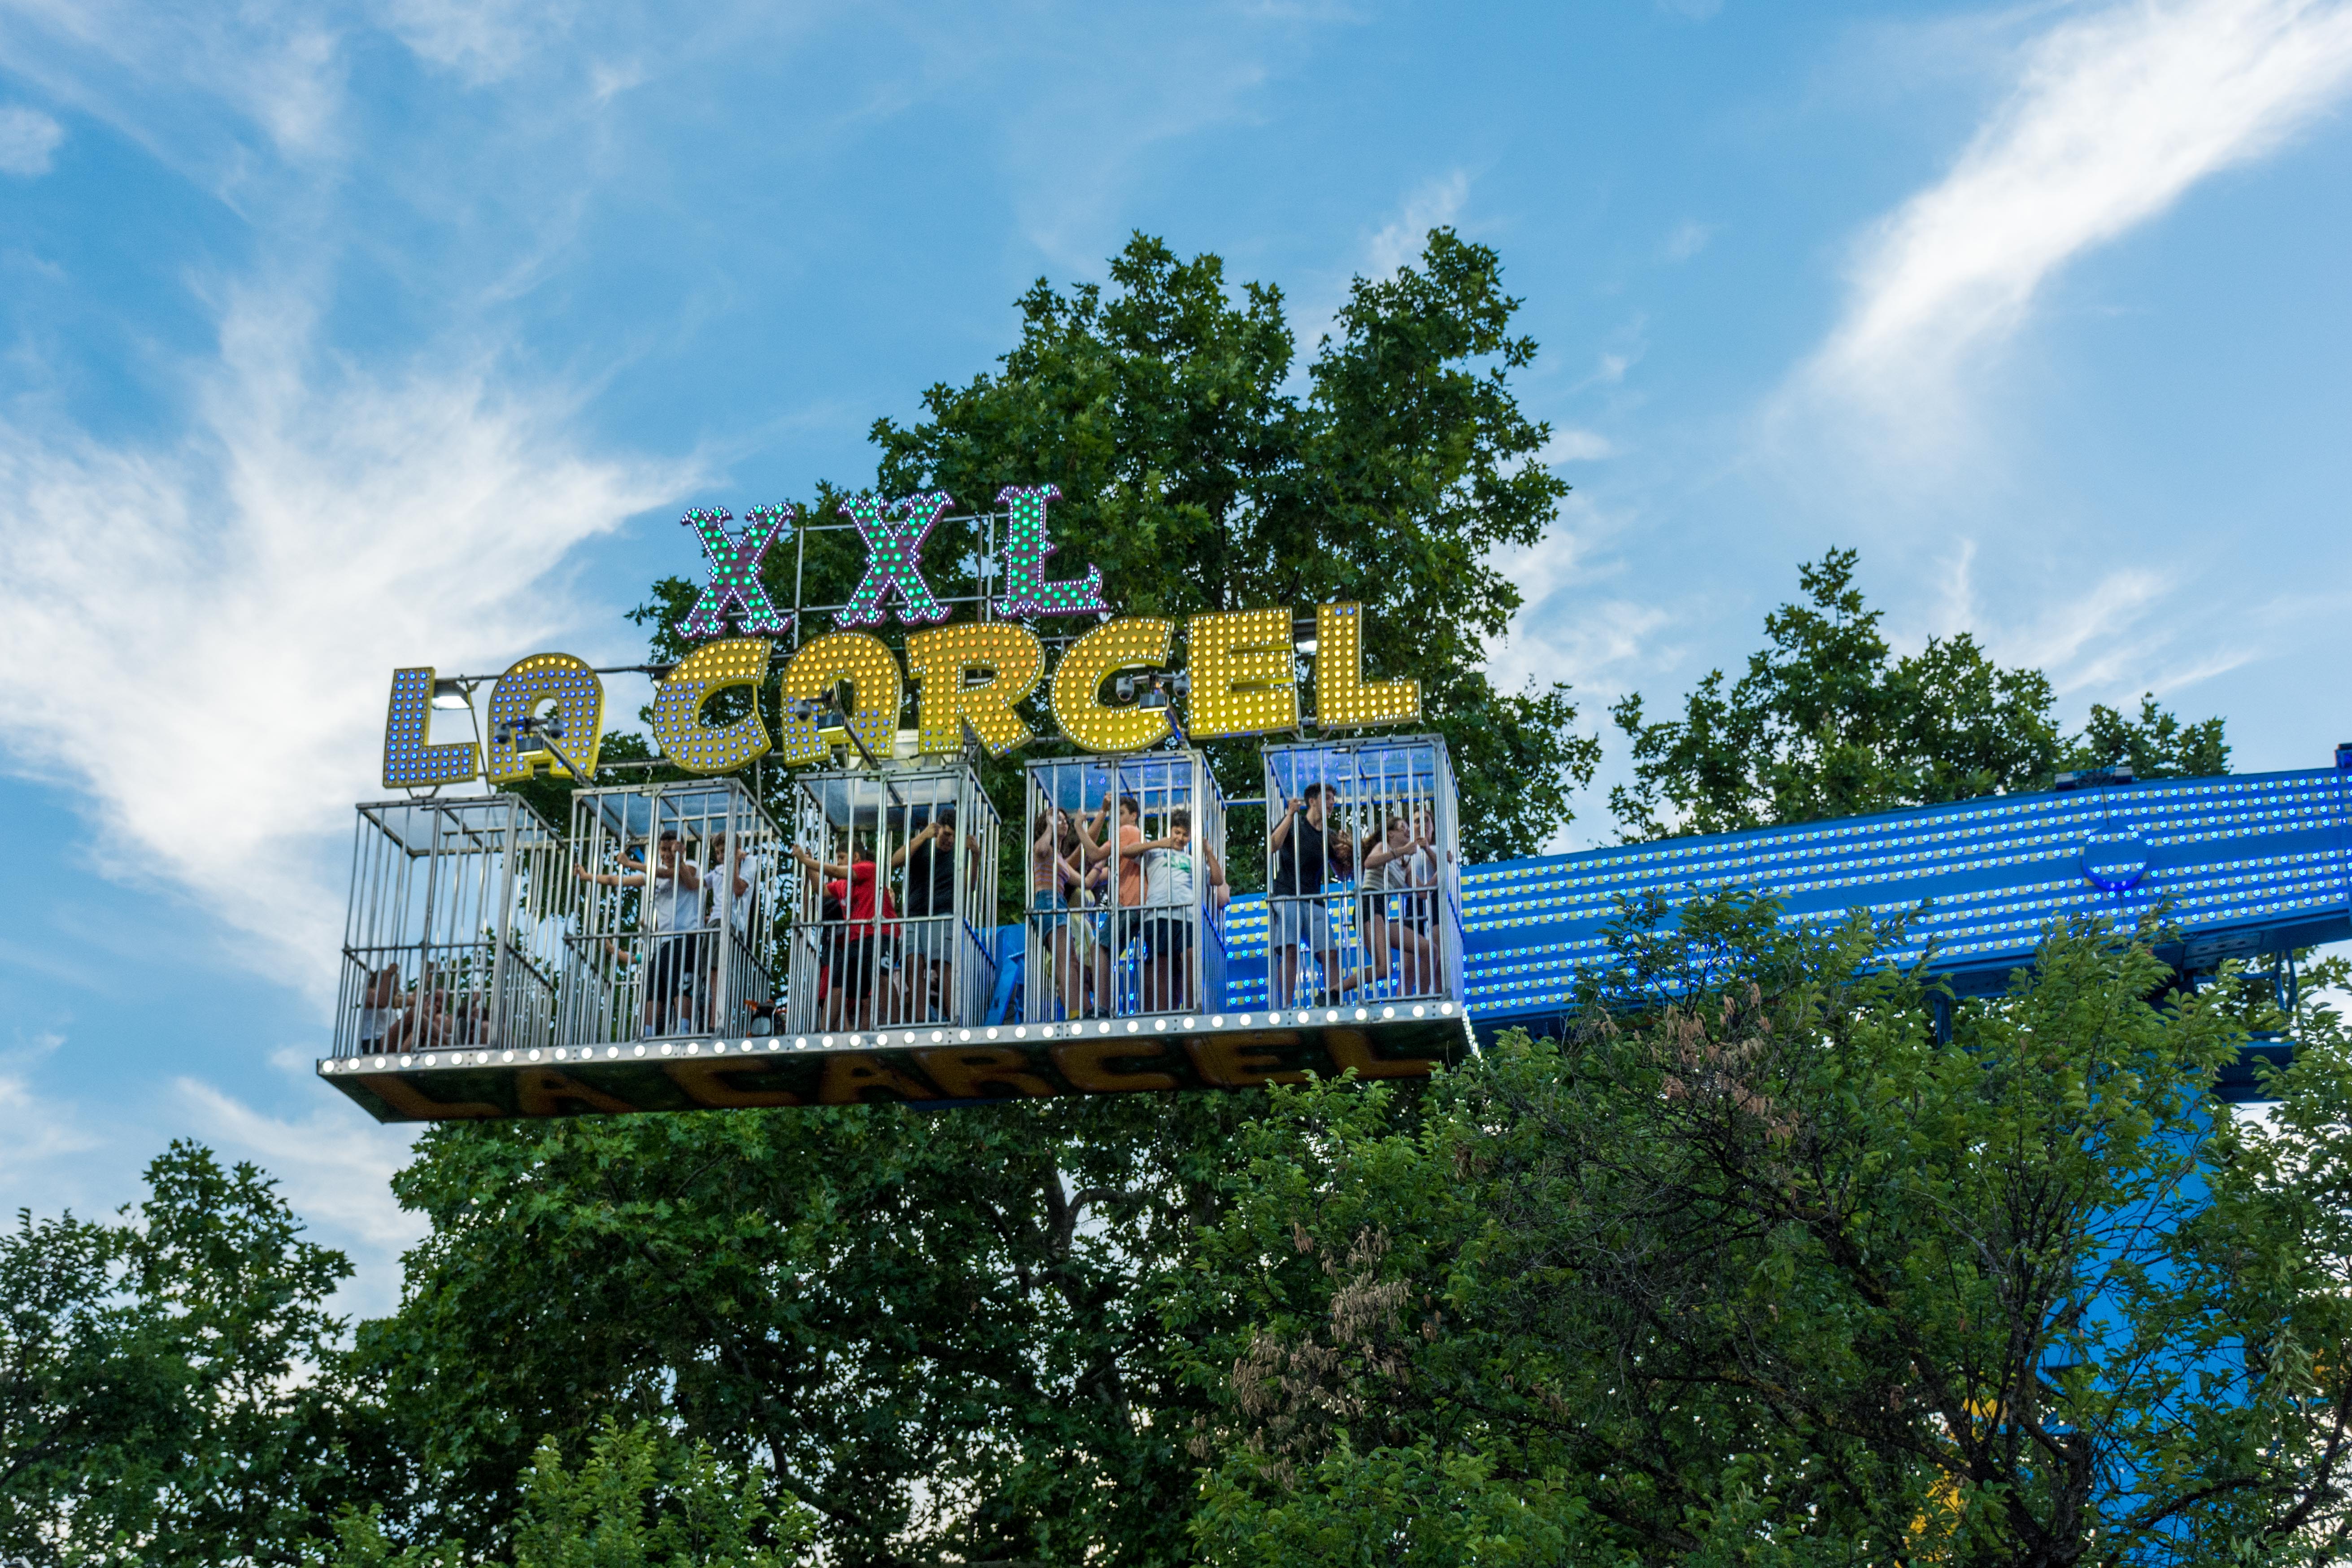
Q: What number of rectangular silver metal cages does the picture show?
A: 5